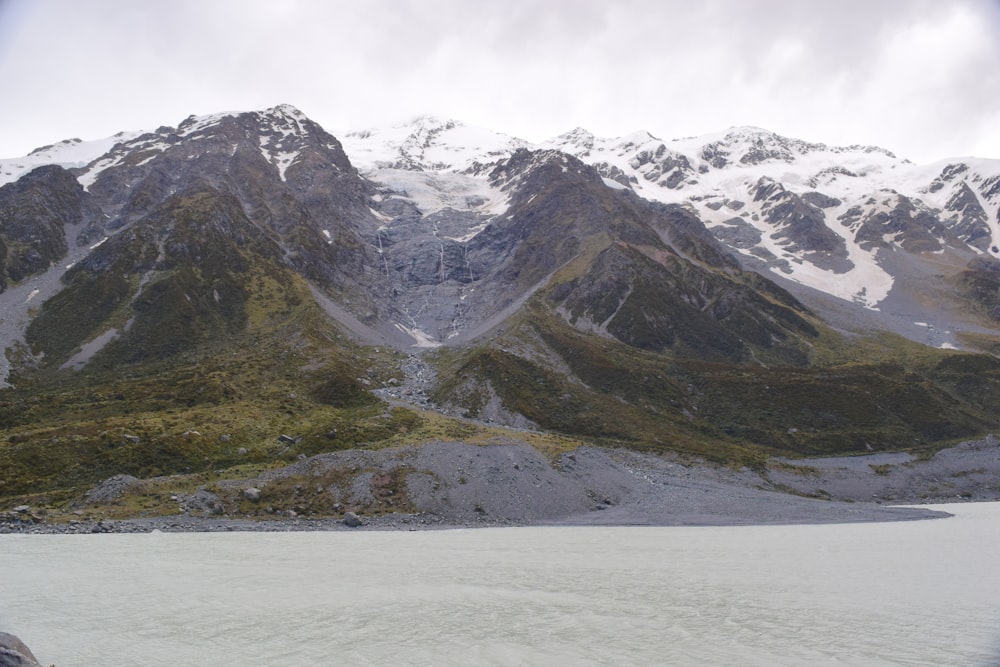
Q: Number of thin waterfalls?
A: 3